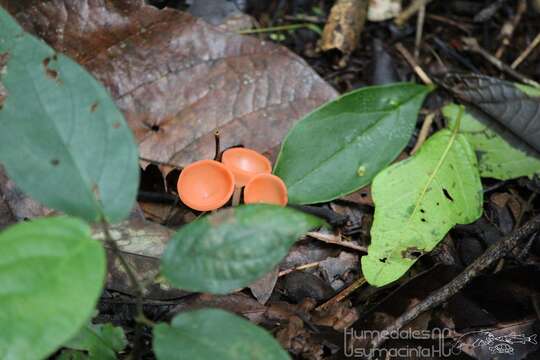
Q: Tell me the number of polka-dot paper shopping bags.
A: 0